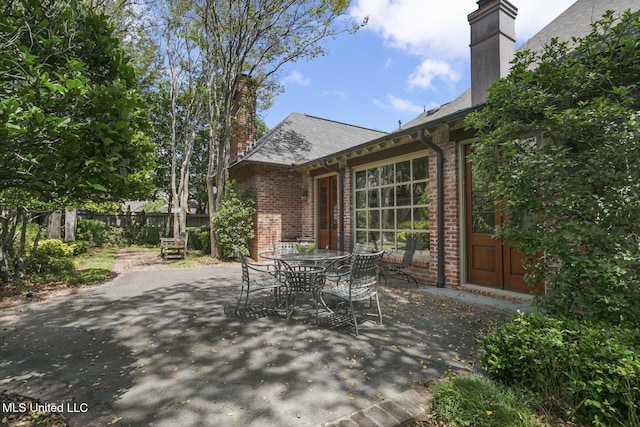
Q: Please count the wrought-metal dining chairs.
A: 4